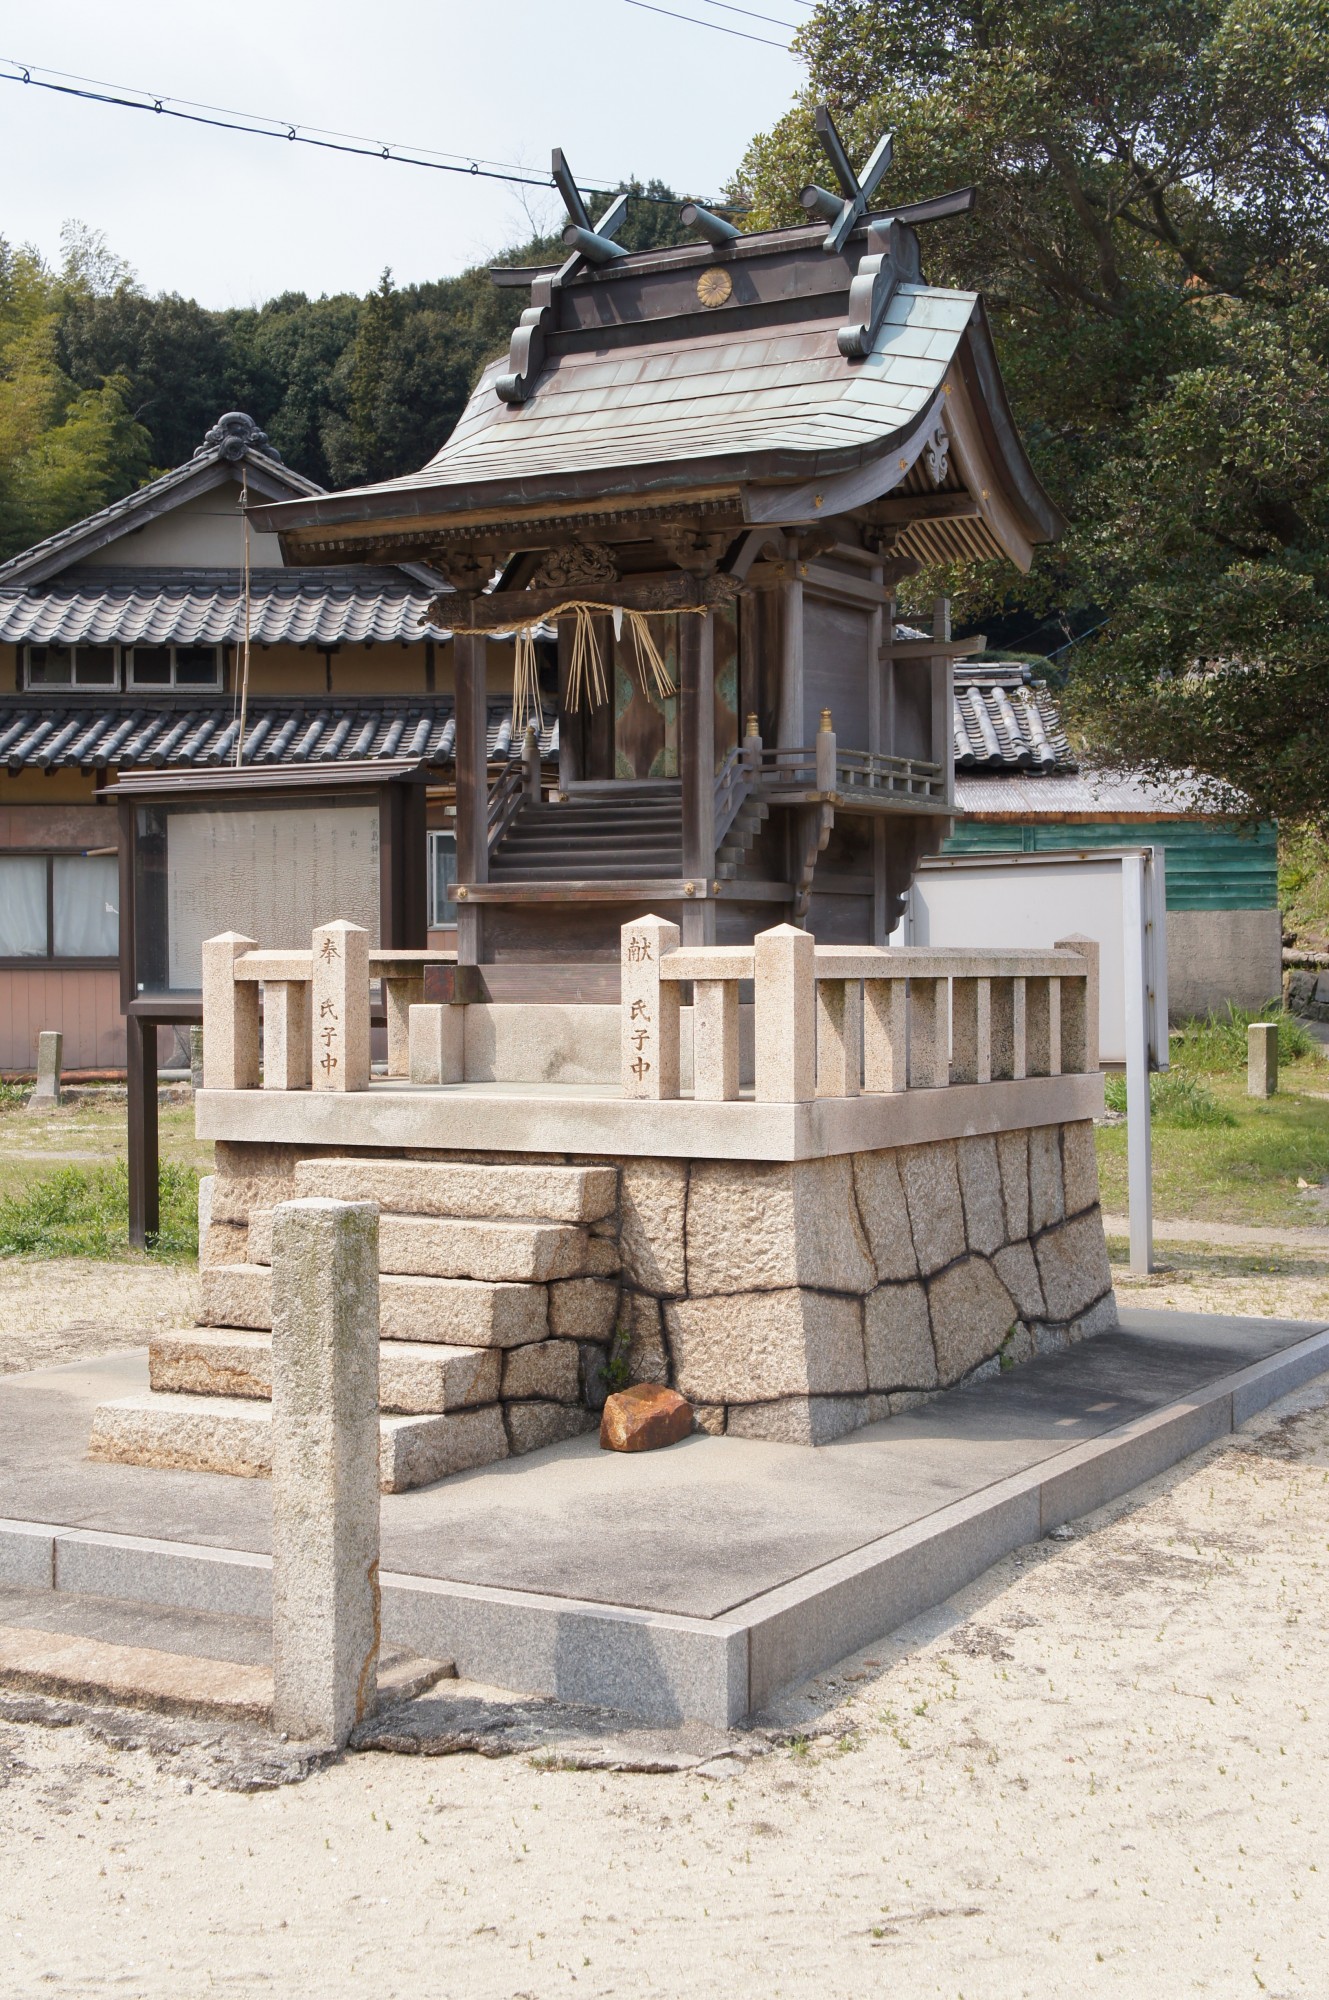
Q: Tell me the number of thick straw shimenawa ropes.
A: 1